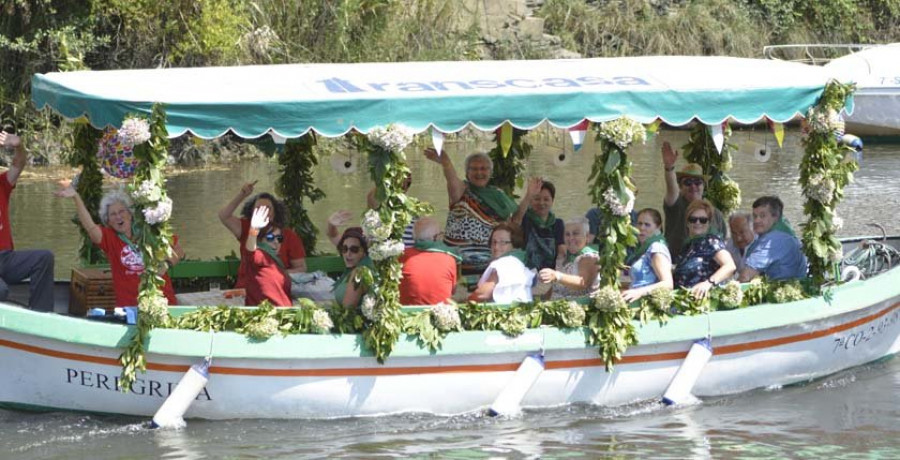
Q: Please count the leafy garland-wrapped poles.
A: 8